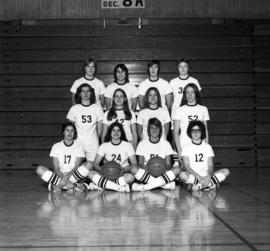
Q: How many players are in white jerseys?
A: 12